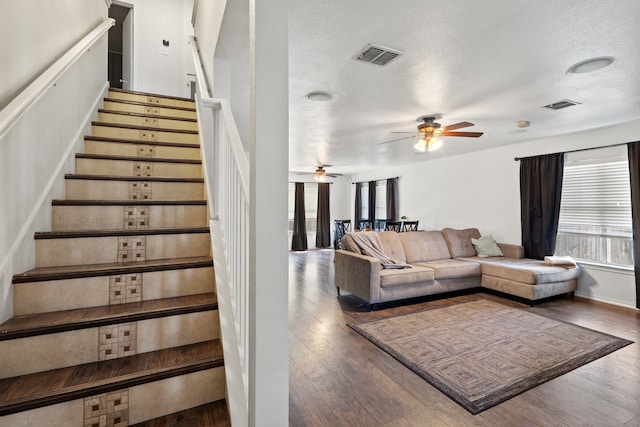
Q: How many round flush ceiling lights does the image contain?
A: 2